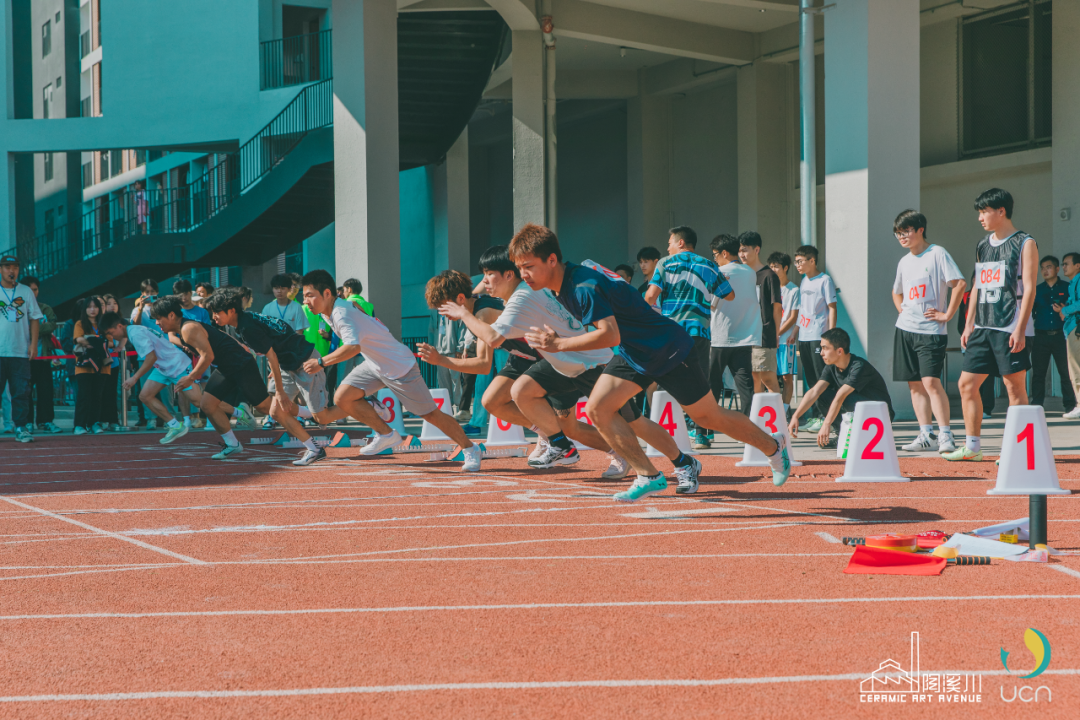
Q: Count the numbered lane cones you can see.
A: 8